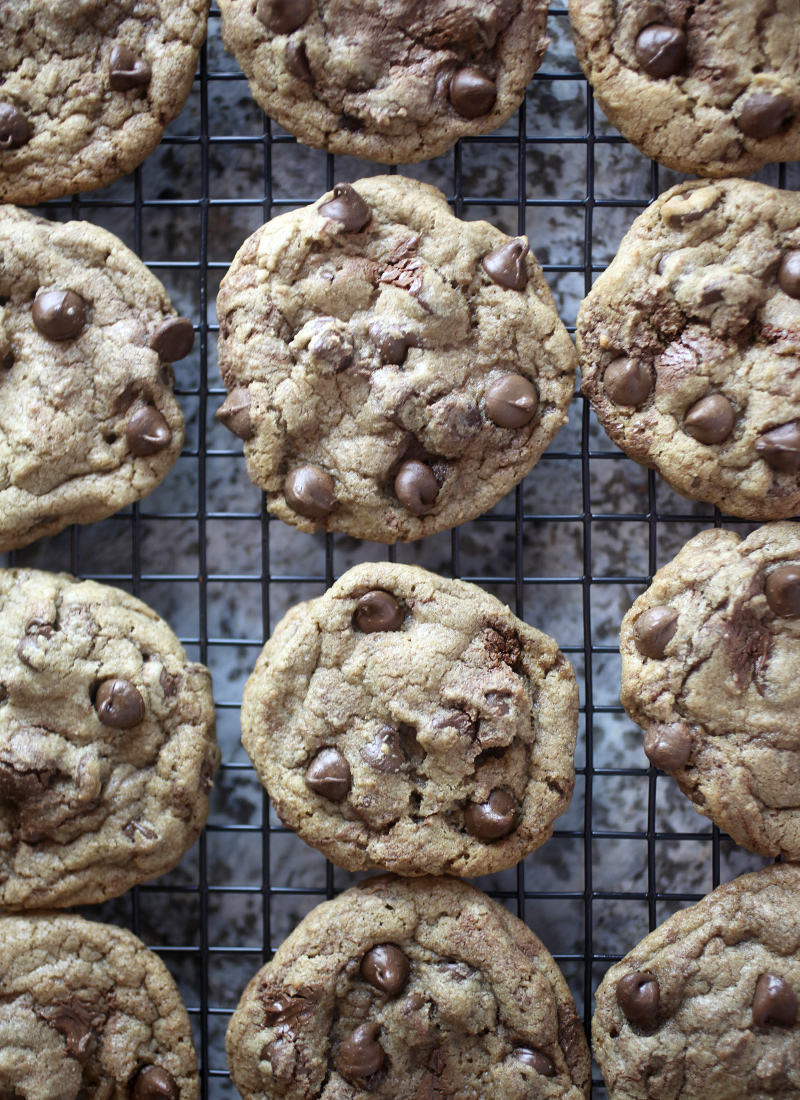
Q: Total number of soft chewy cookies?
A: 12